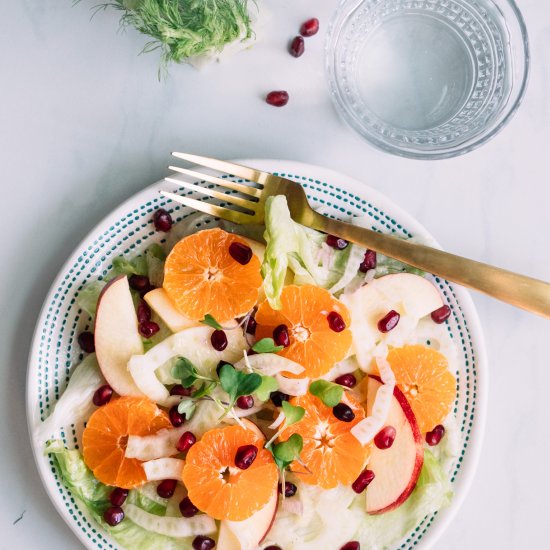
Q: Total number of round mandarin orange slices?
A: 6